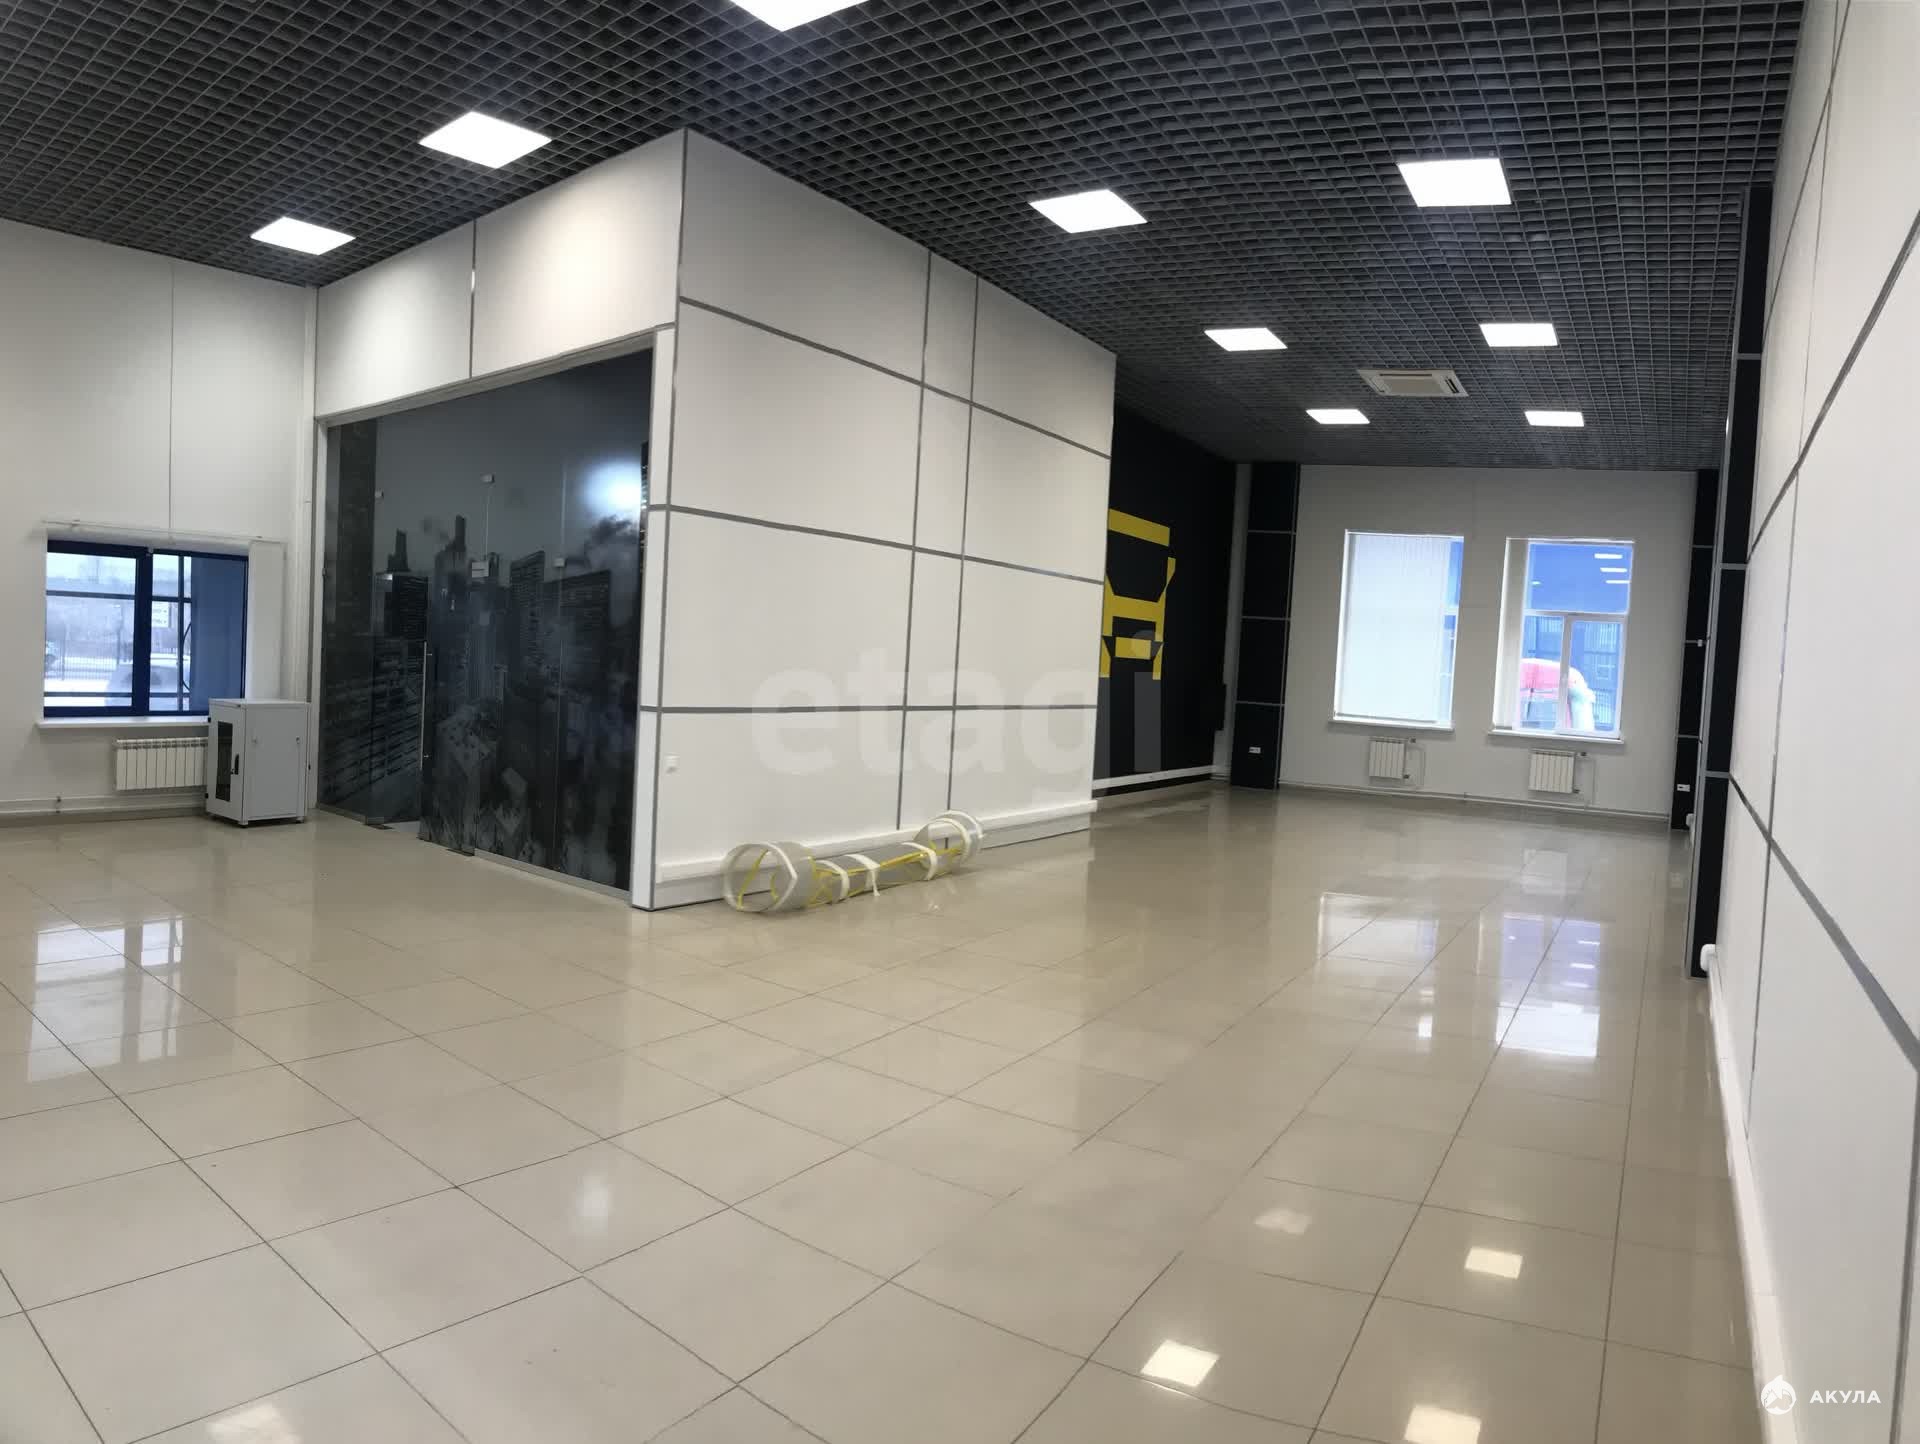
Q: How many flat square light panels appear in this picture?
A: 9